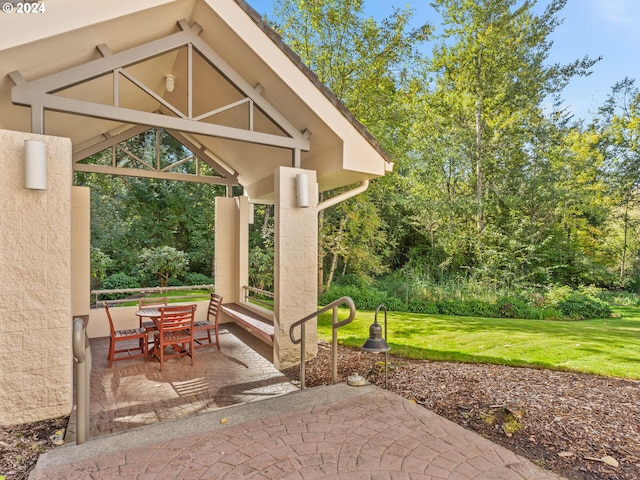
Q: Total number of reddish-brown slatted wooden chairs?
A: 4